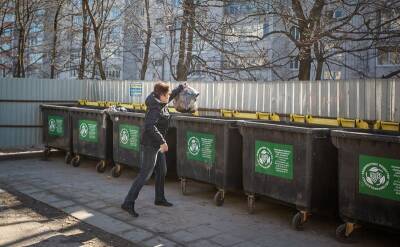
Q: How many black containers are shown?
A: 6